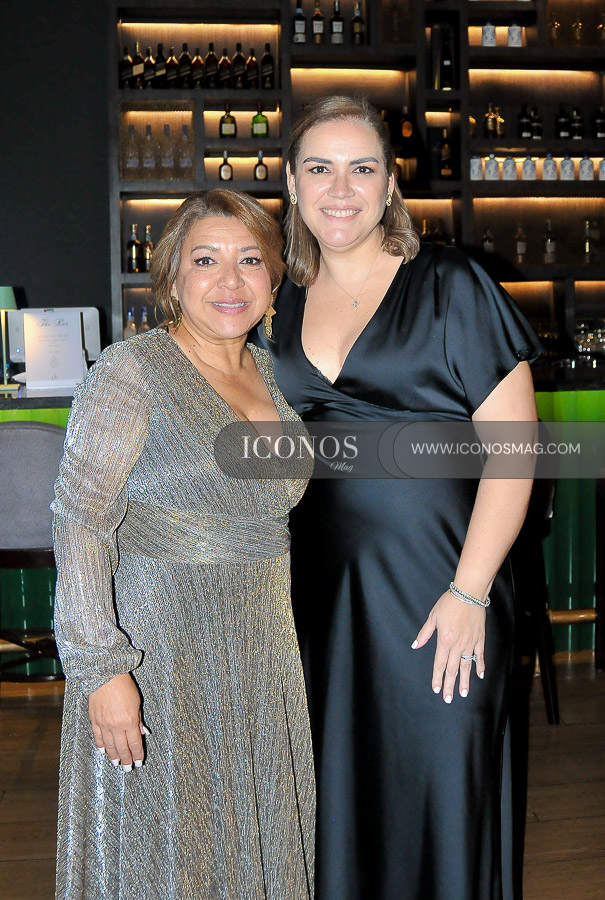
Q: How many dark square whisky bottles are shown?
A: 12